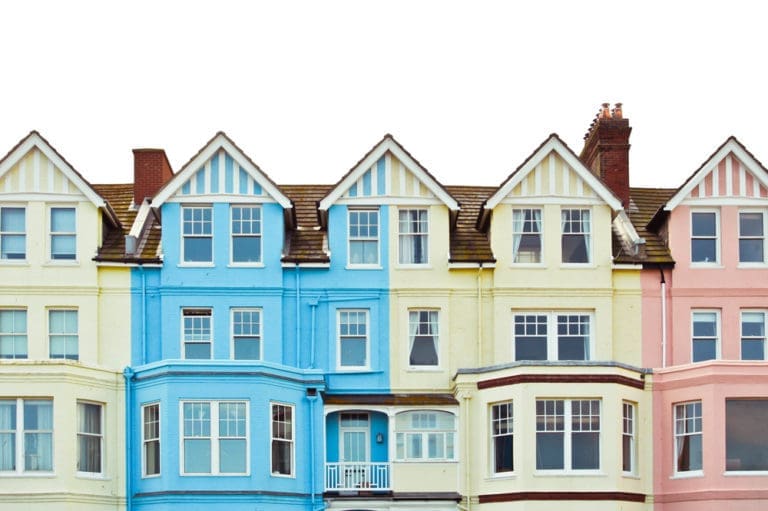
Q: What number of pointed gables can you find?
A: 5